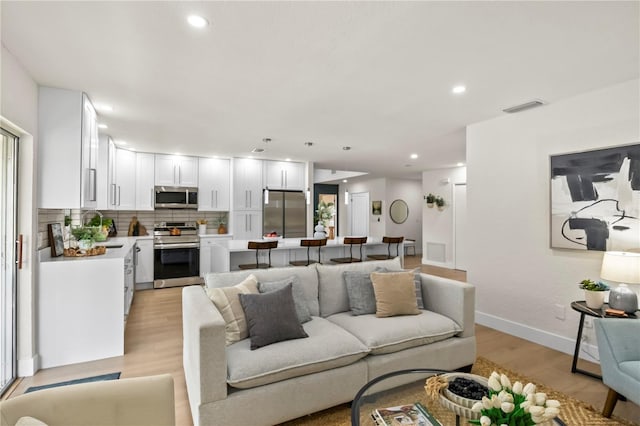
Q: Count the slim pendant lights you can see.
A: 3